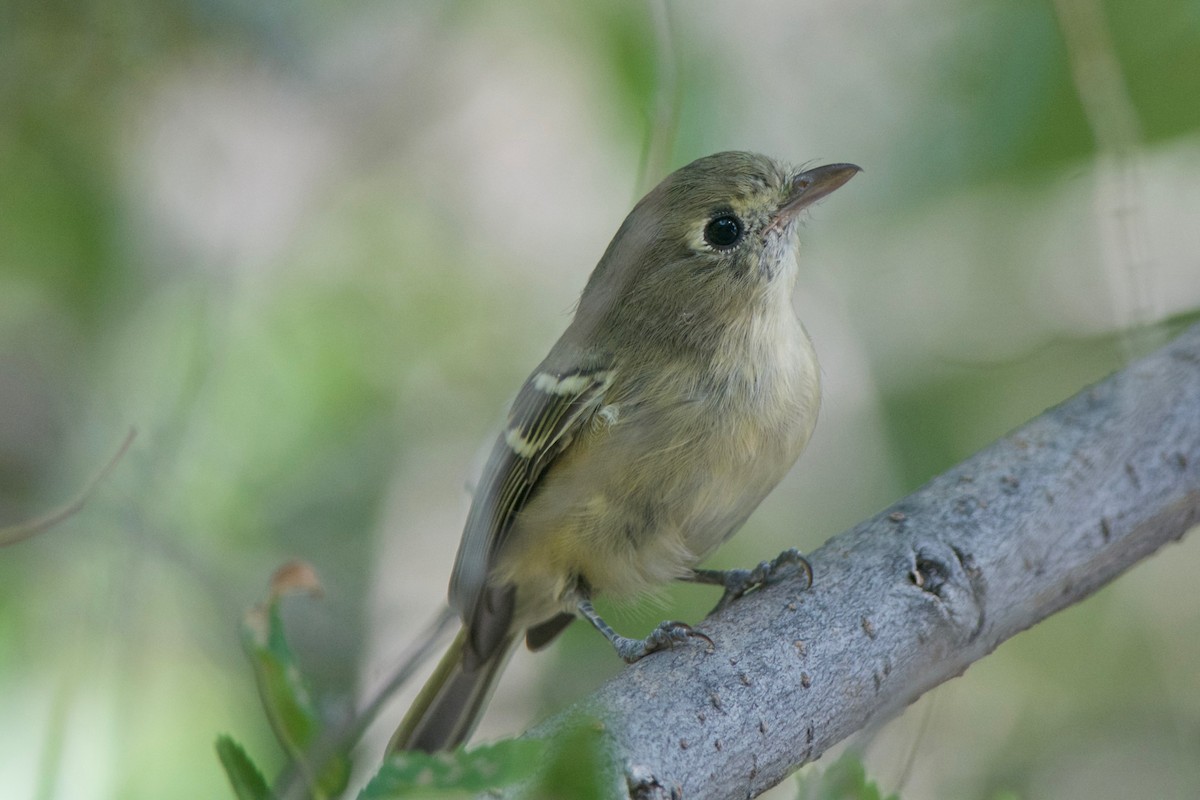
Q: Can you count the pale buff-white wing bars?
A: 2